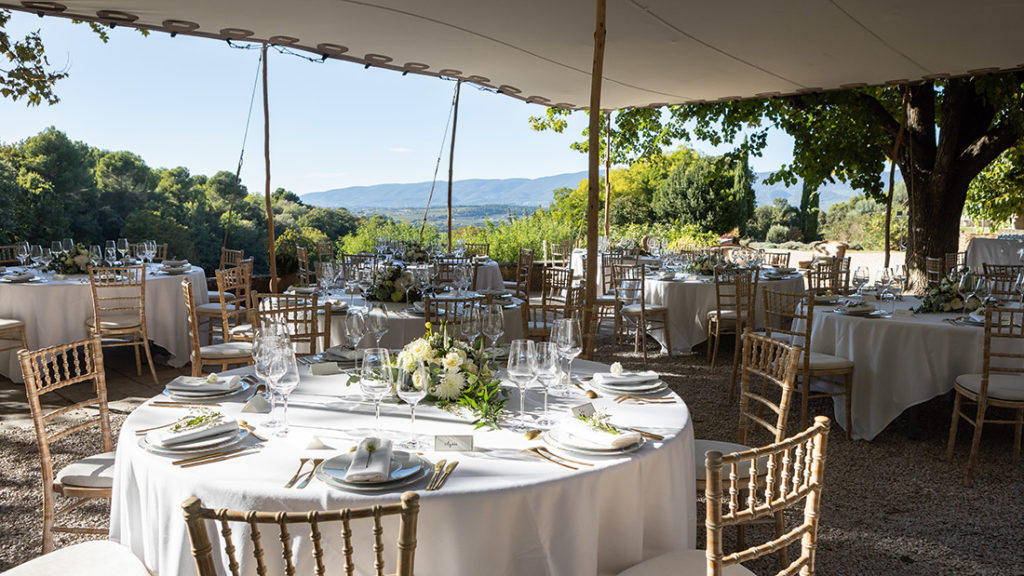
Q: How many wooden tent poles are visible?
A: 5